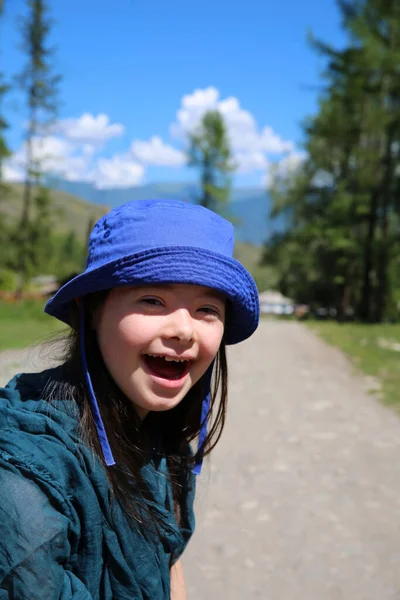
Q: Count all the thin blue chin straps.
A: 2